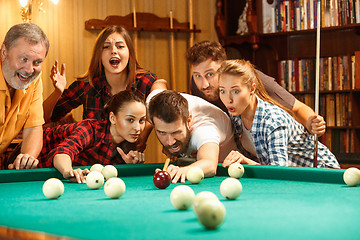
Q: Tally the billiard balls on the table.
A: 13